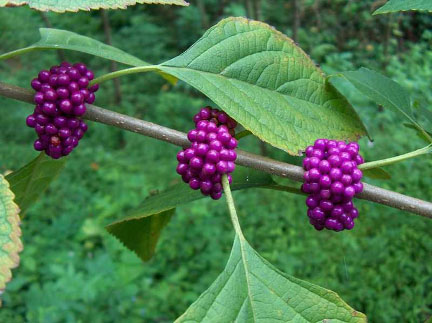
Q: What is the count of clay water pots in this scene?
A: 0